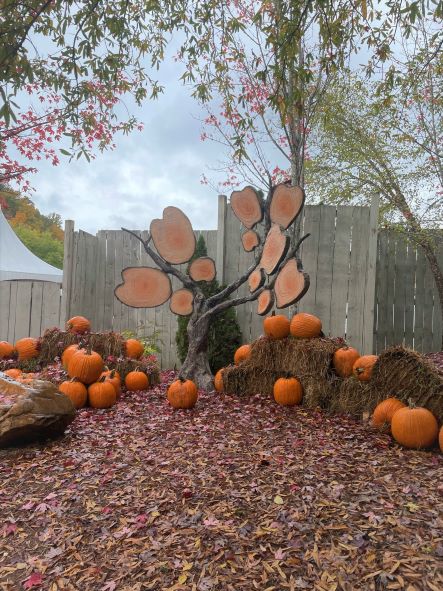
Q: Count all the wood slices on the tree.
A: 11